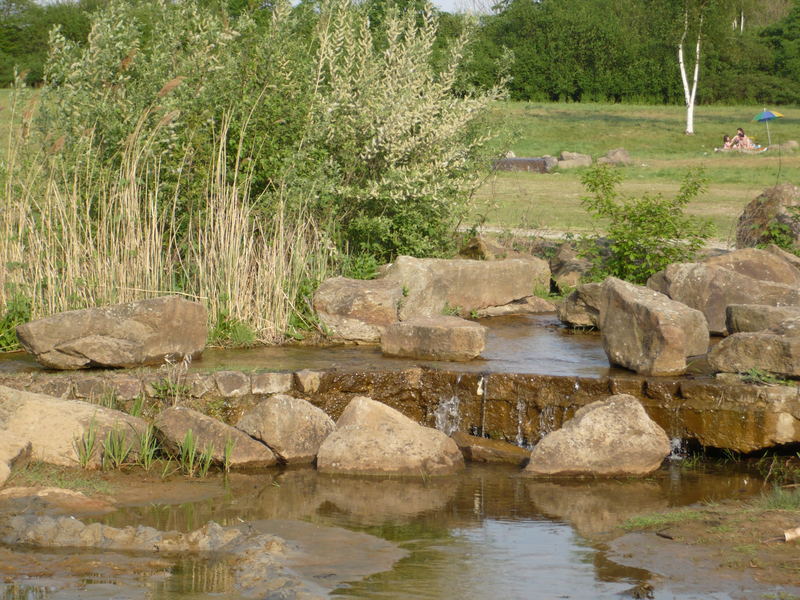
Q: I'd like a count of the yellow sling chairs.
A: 0